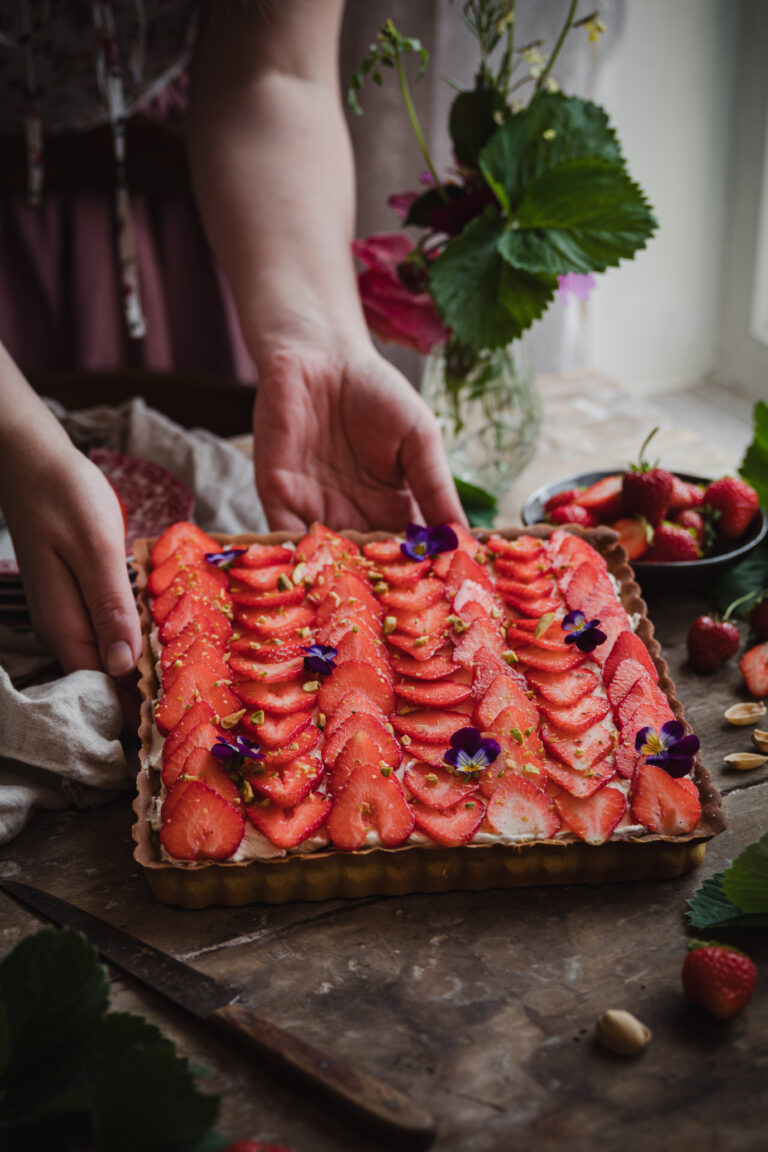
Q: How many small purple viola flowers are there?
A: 7